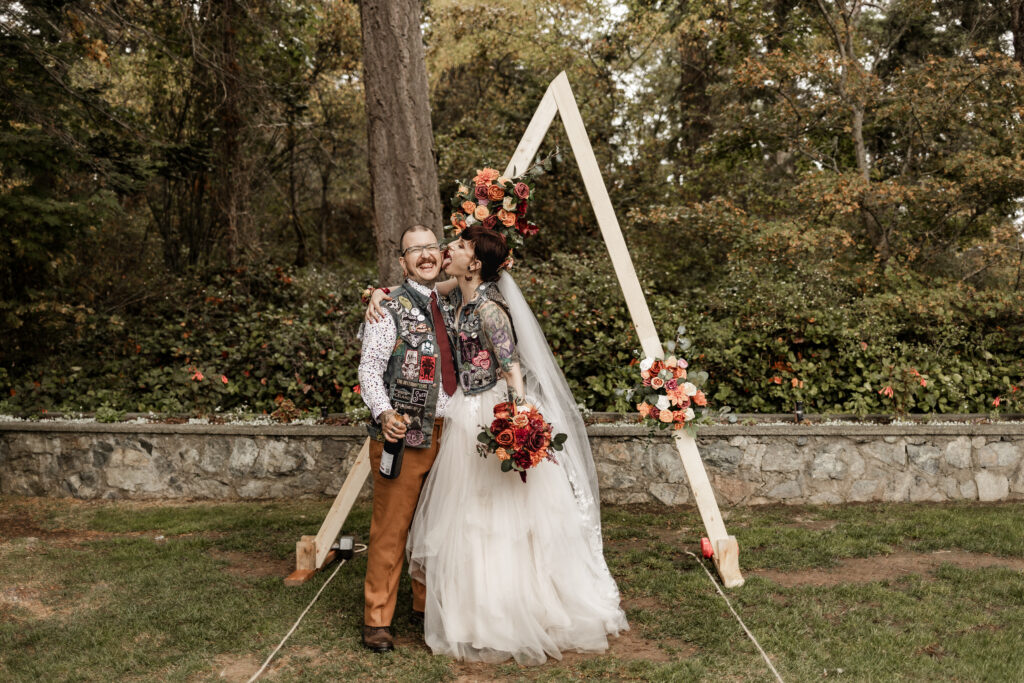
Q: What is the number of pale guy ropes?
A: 2